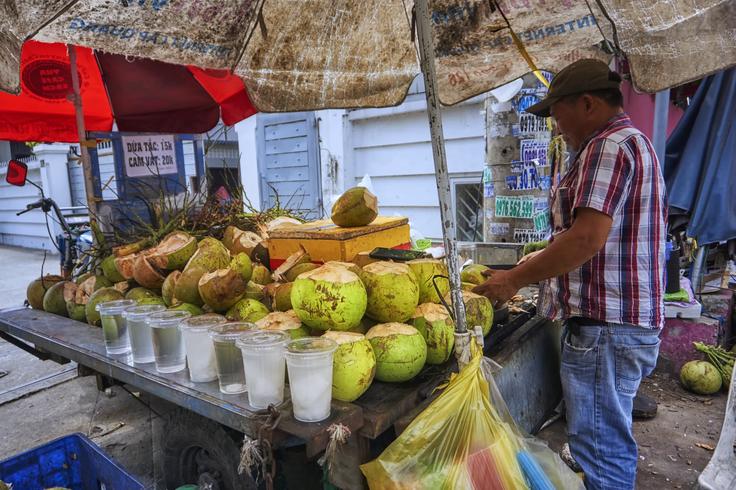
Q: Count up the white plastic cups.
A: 7